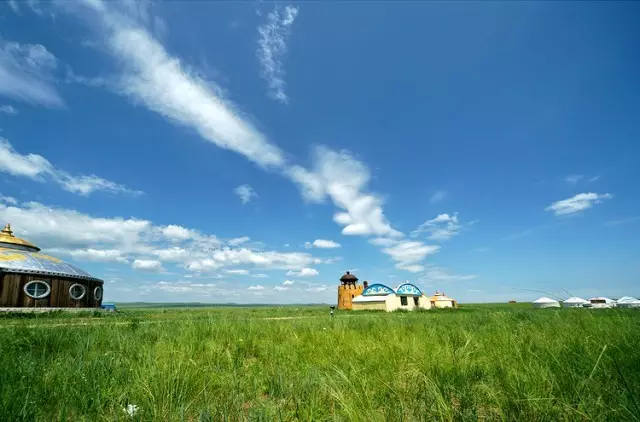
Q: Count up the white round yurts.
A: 4